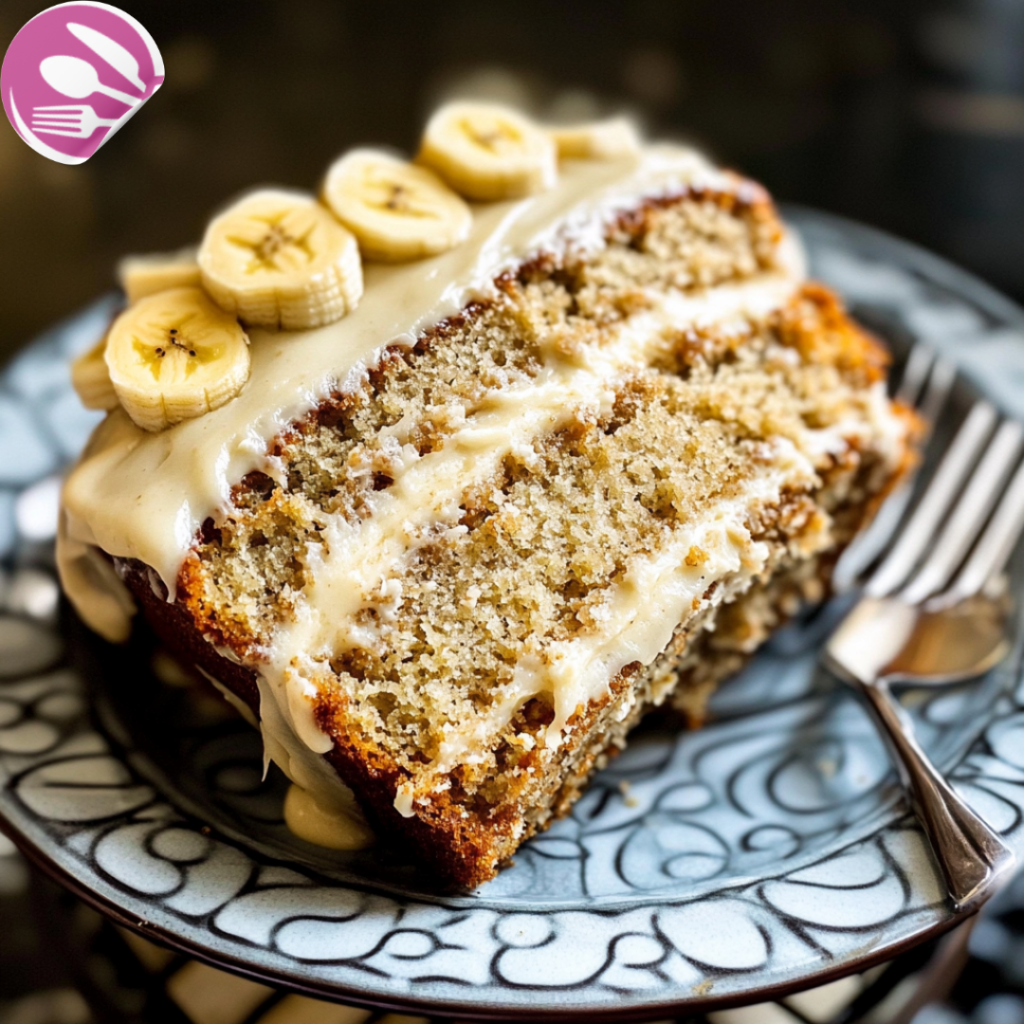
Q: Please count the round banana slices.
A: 4